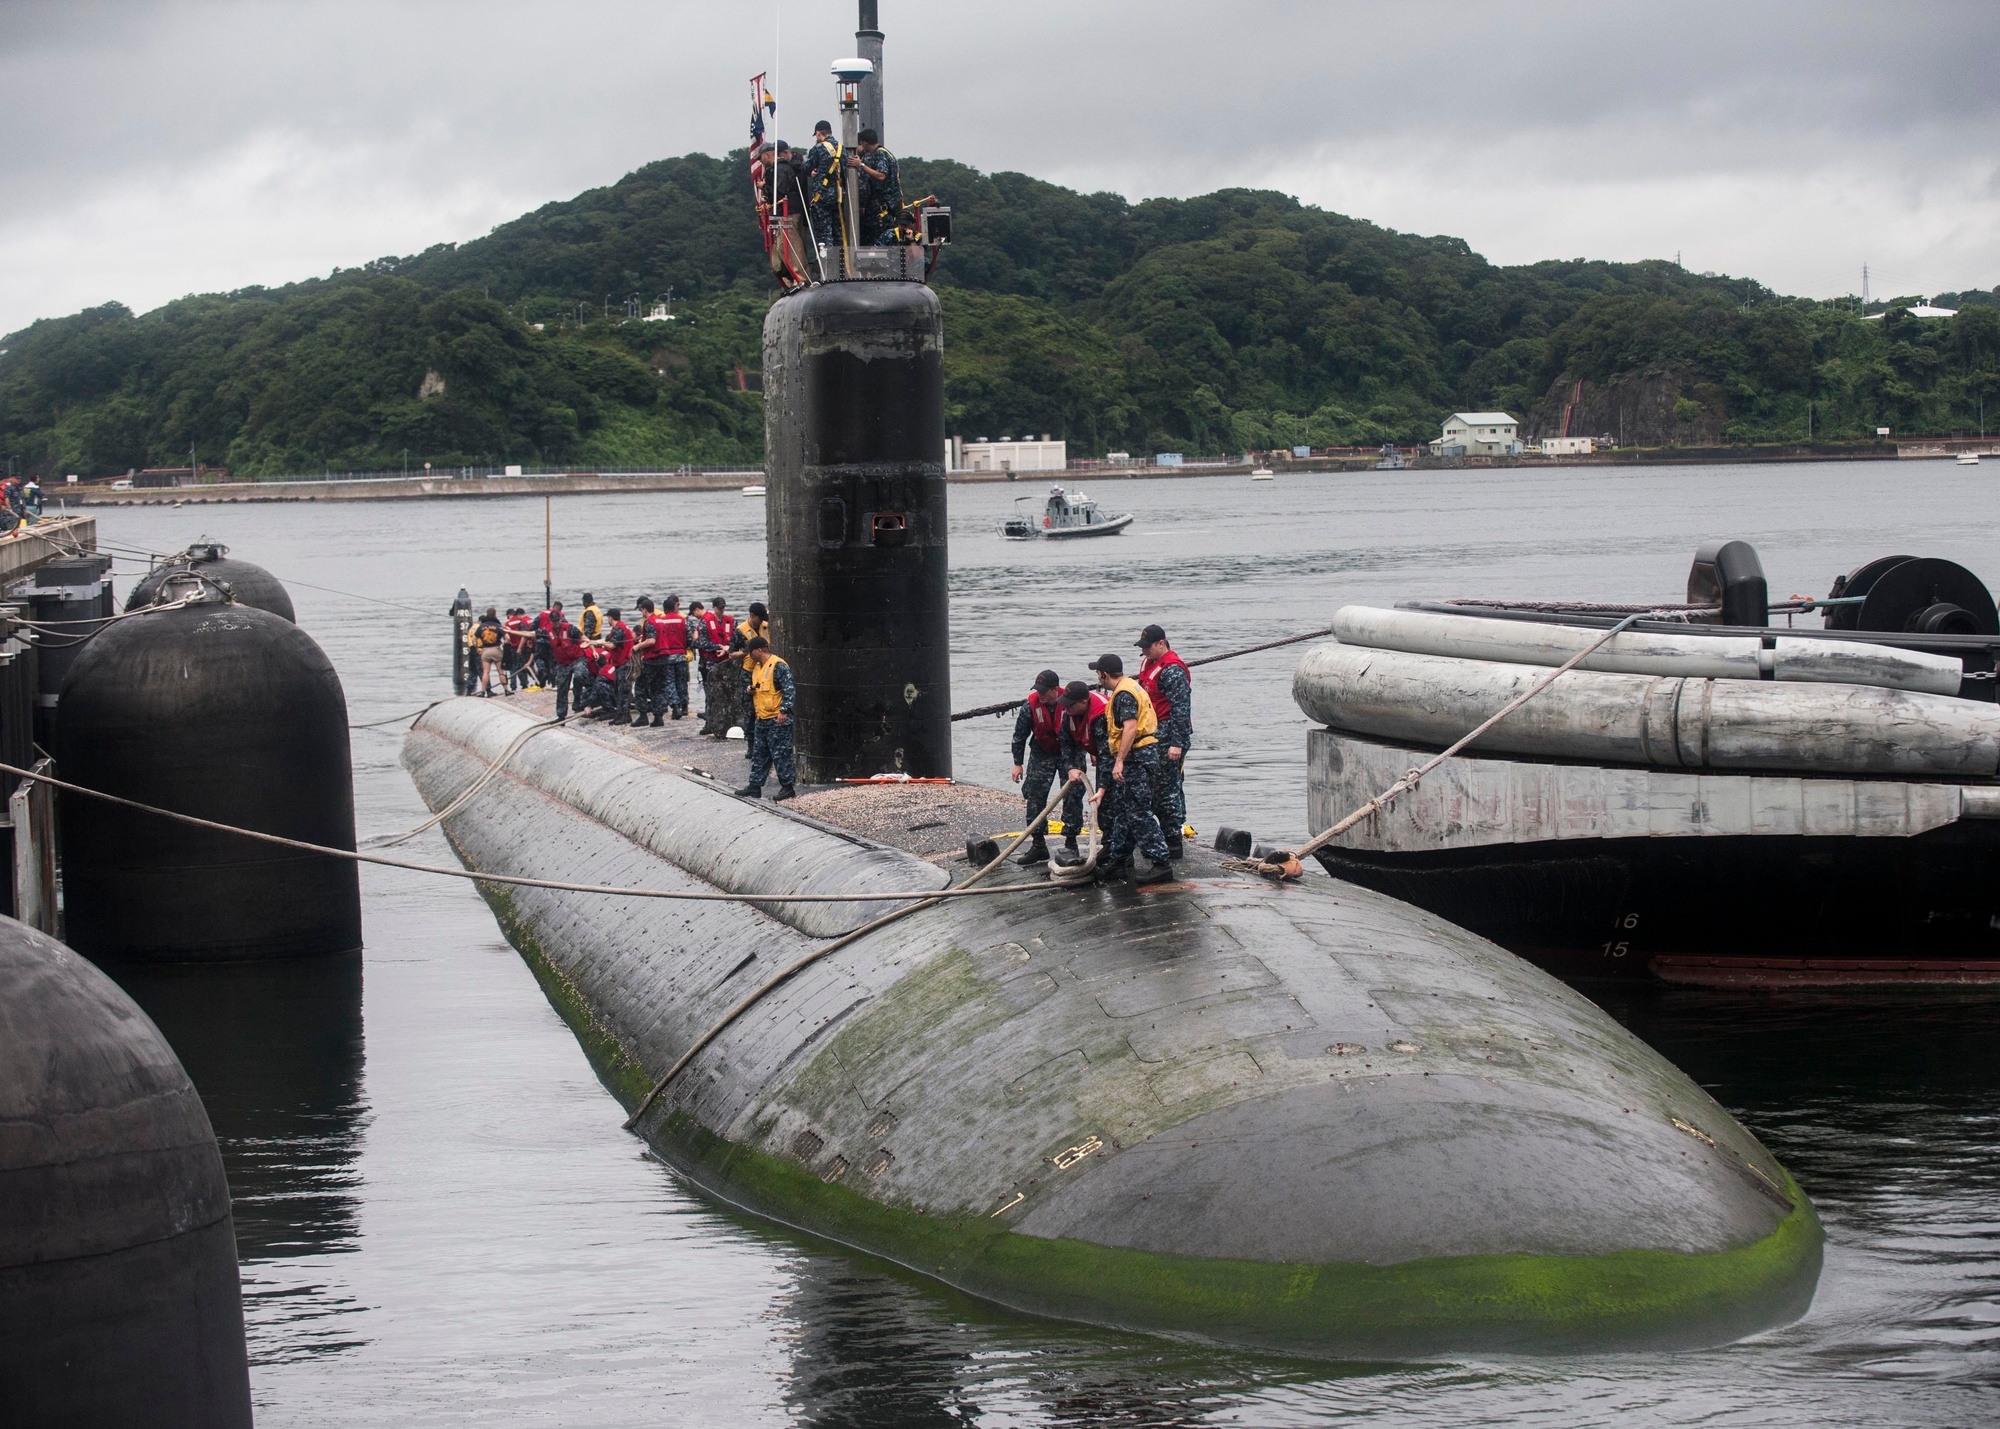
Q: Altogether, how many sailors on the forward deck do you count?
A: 4